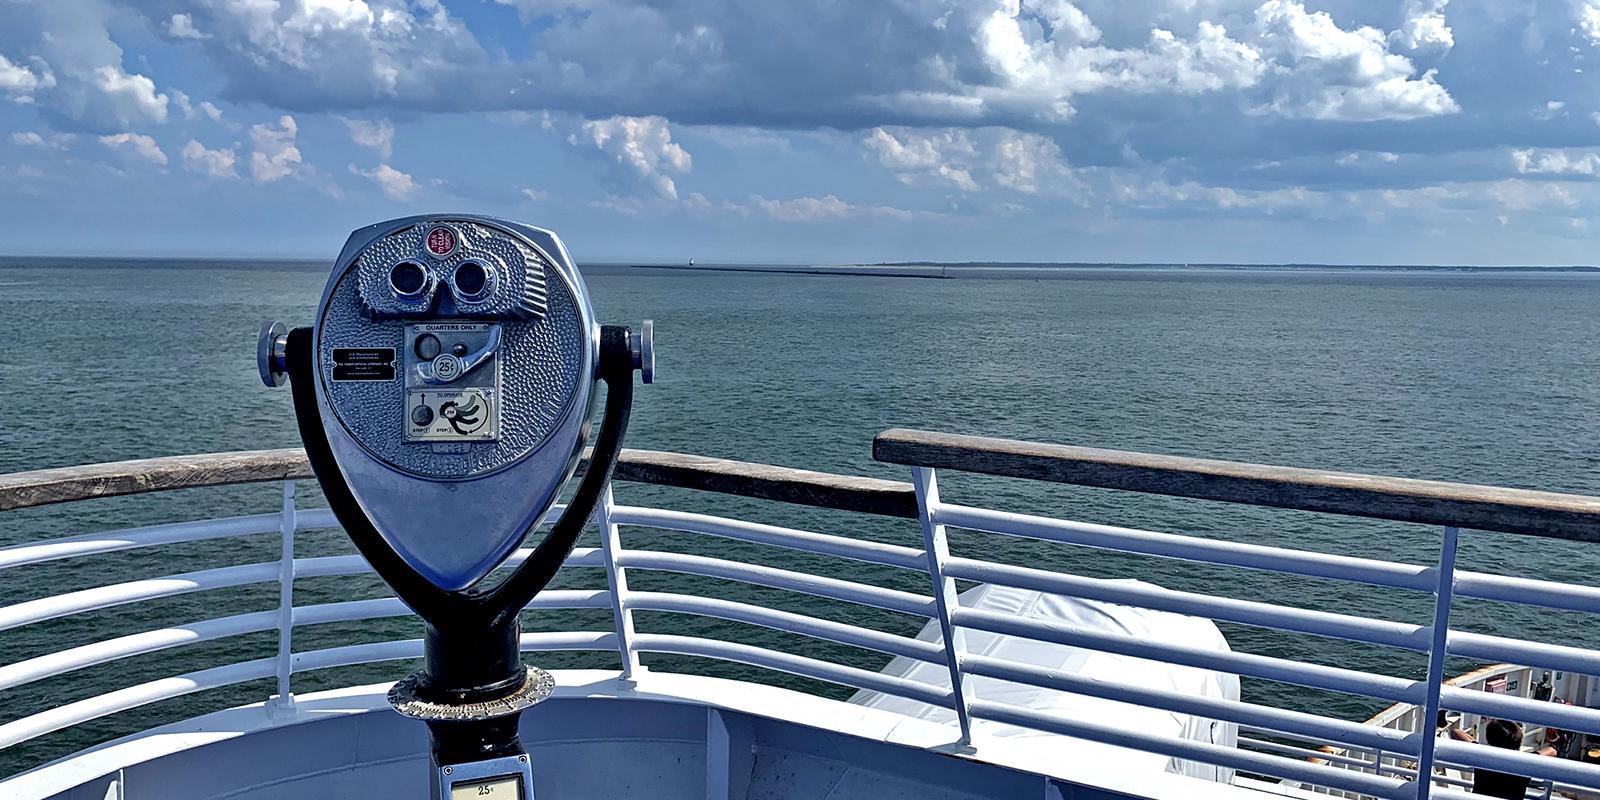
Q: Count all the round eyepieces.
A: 2